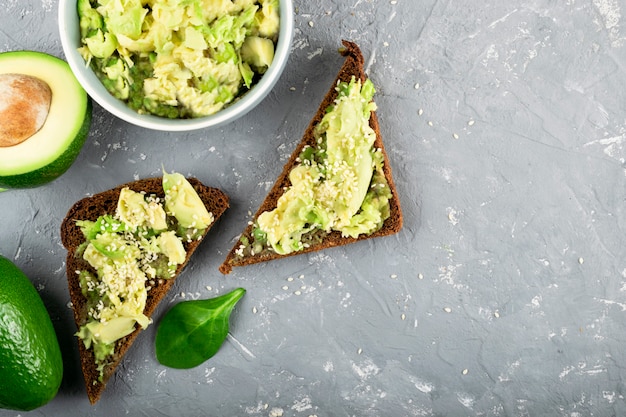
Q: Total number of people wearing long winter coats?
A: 0